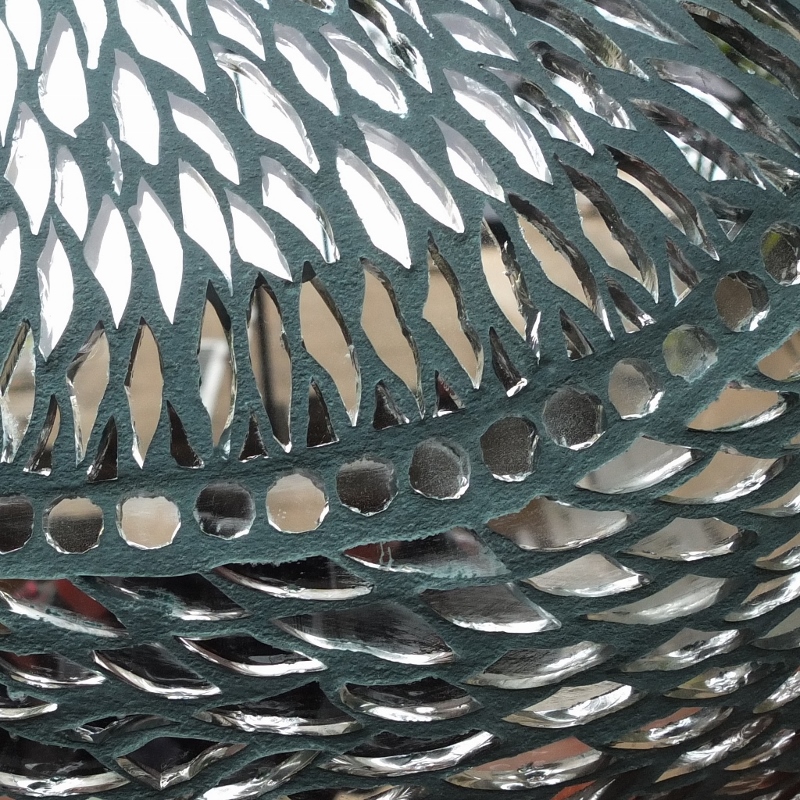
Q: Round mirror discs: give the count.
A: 13